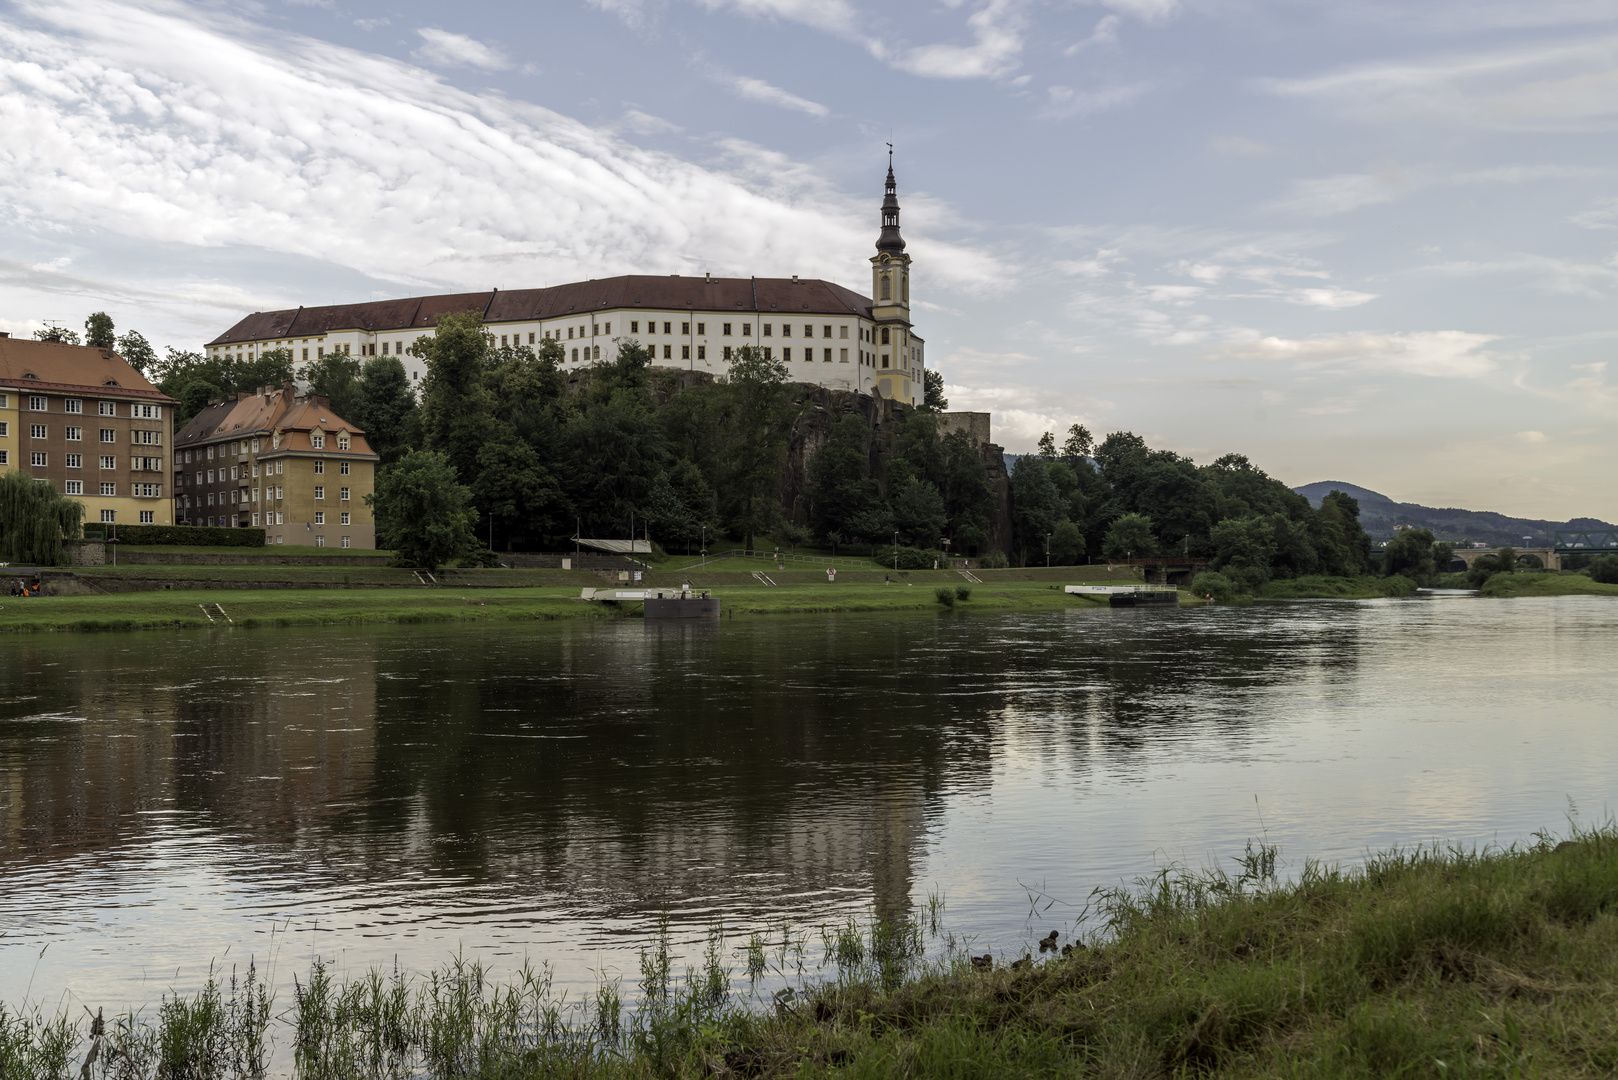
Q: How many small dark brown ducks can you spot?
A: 5